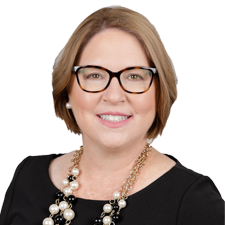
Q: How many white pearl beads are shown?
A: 12